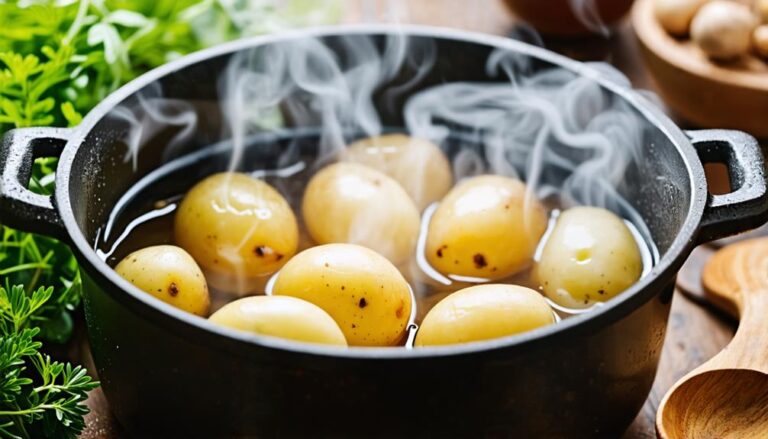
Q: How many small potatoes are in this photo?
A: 9